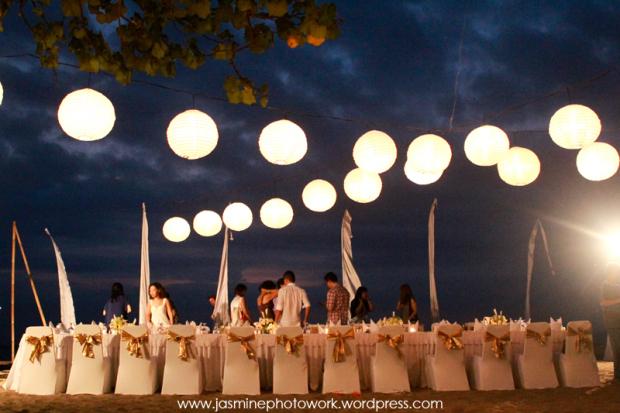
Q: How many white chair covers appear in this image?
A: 12